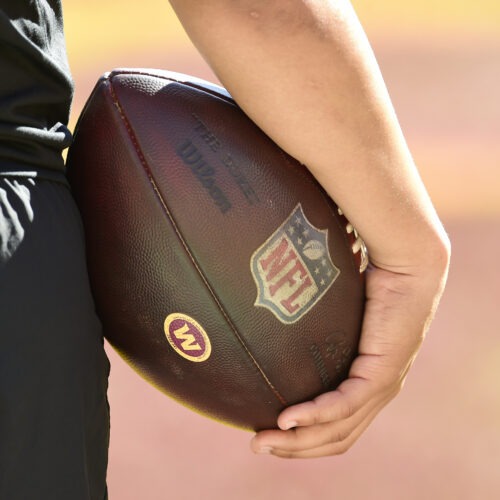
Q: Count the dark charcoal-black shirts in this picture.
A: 1